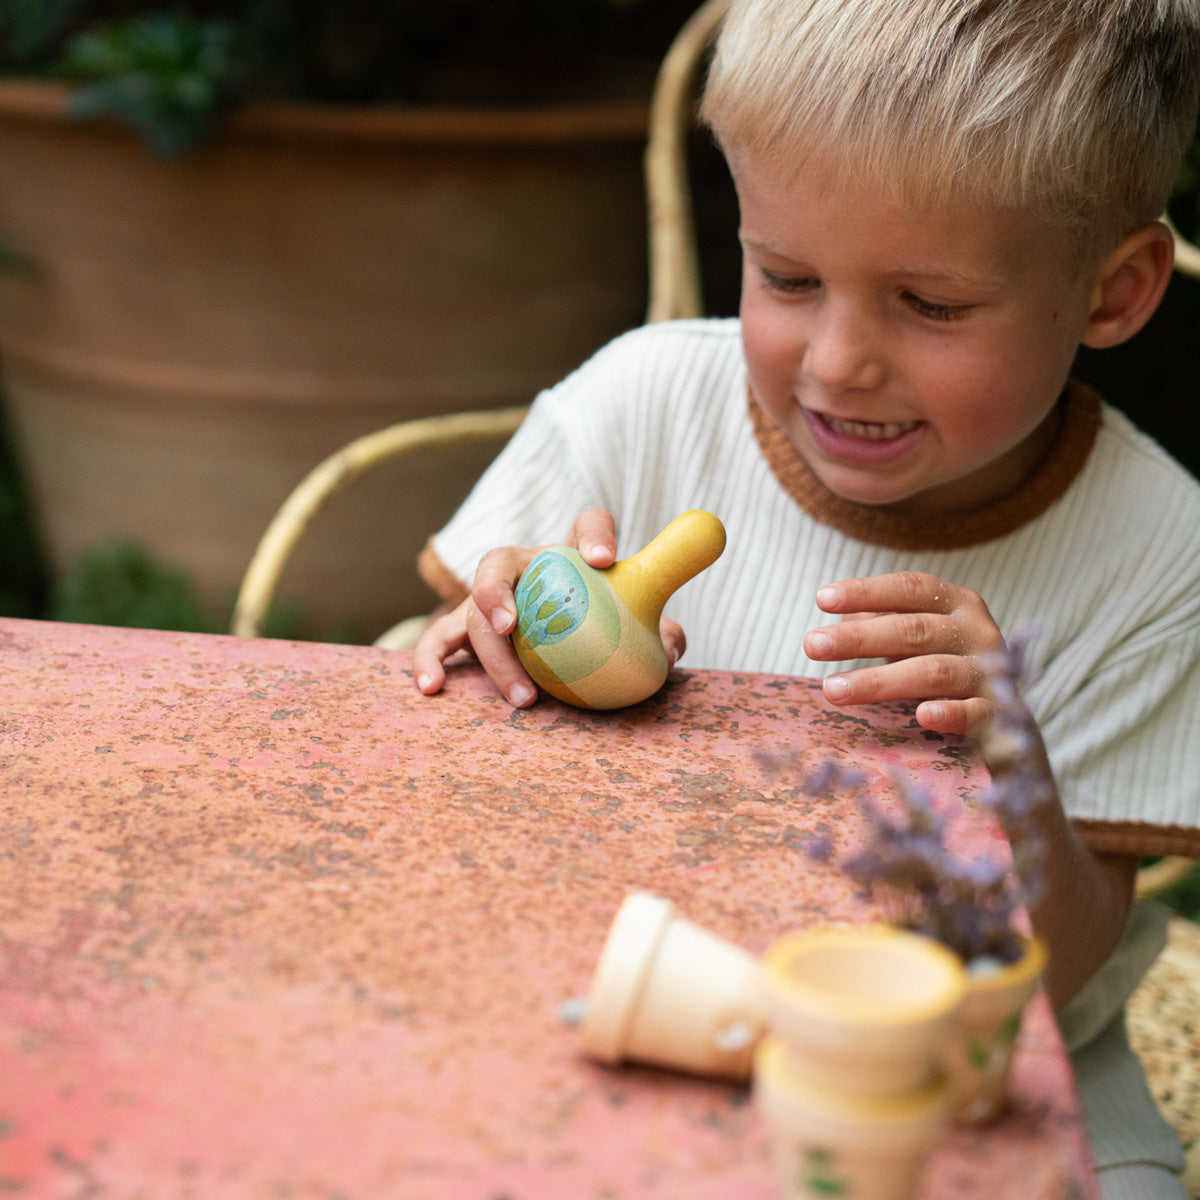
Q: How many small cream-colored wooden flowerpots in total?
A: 4